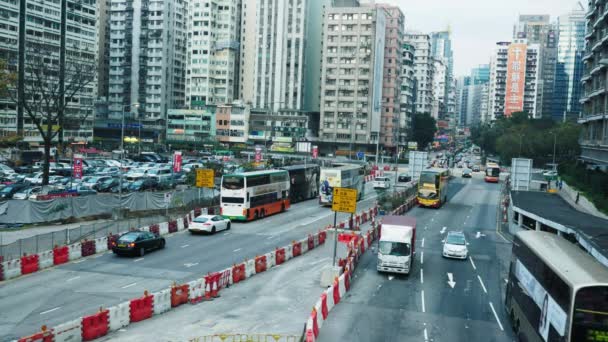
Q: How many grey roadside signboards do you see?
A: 2